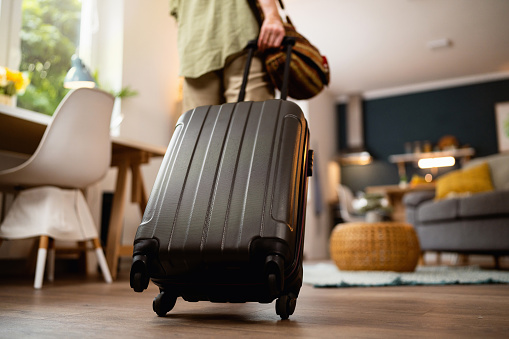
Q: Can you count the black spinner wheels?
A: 4